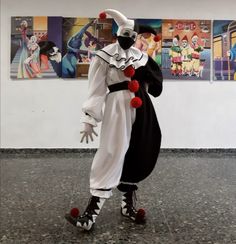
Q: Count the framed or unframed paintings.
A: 5